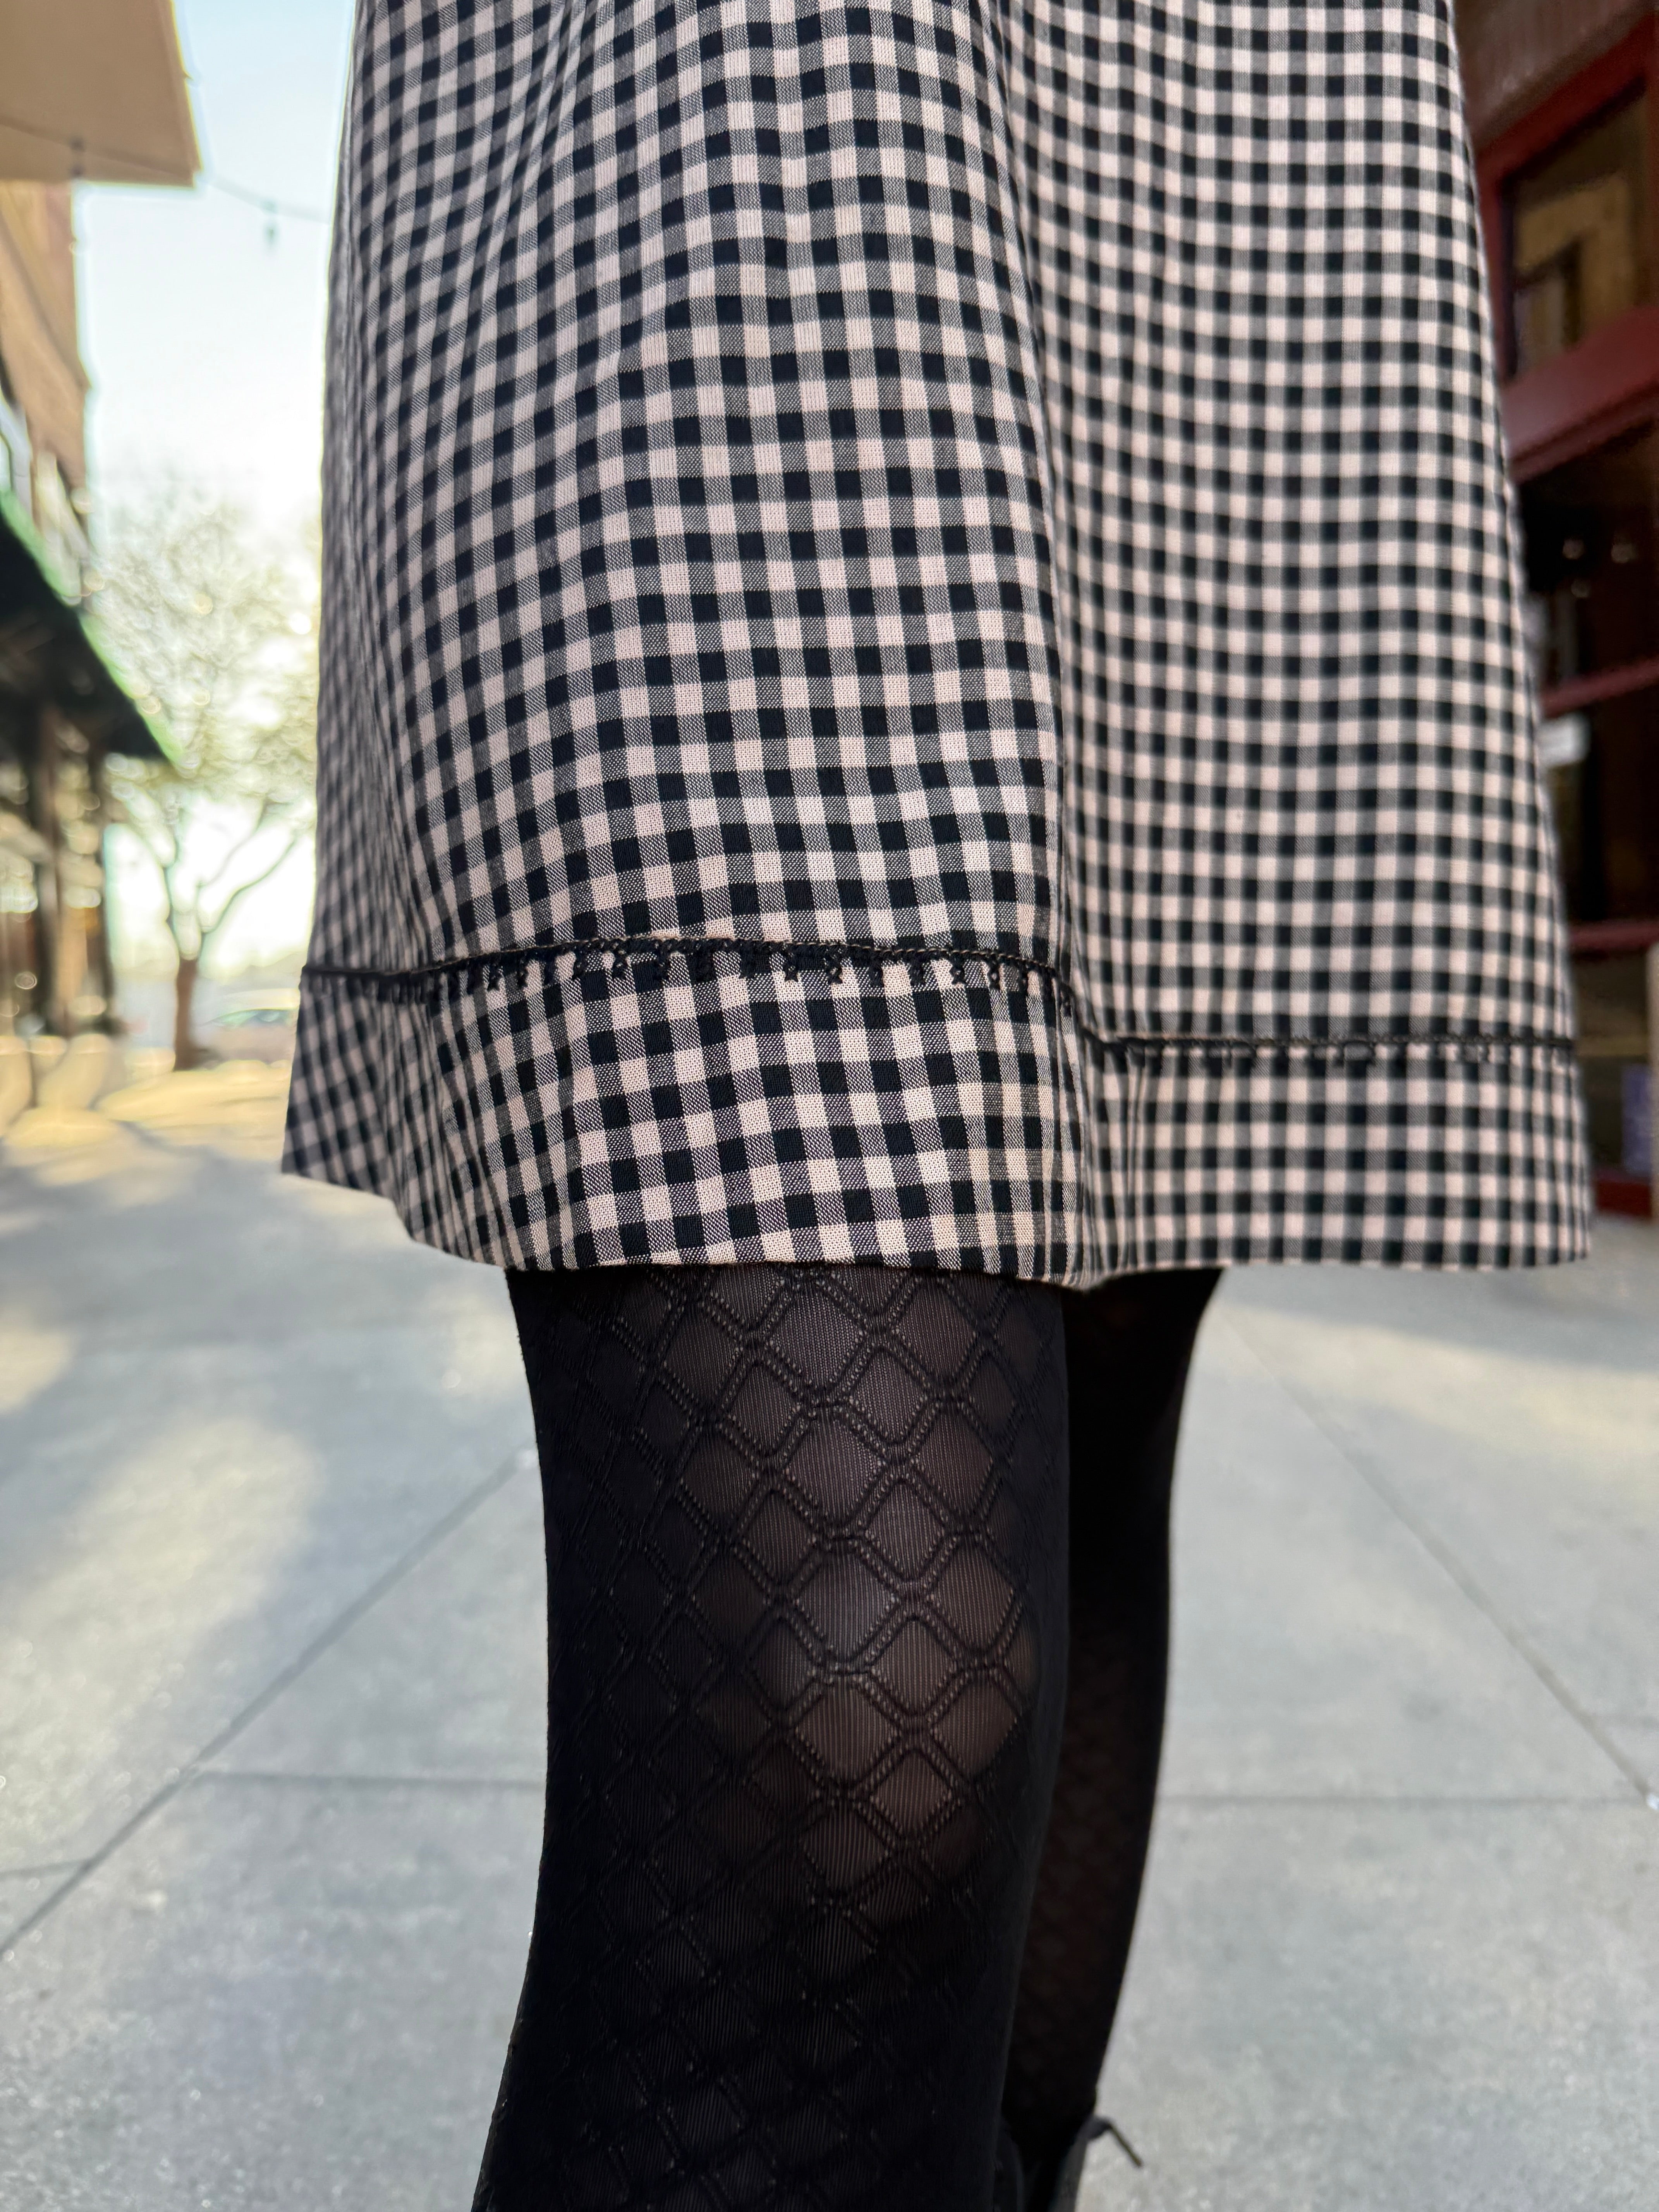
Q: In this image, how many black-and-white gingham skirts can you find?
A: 1